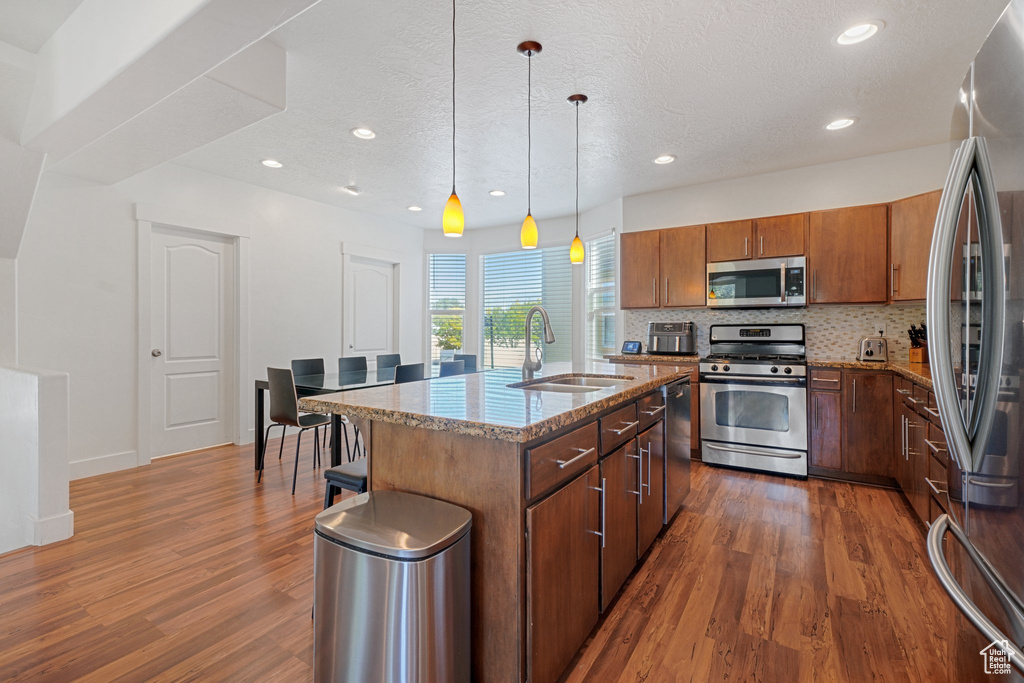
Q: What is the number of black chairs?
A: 7